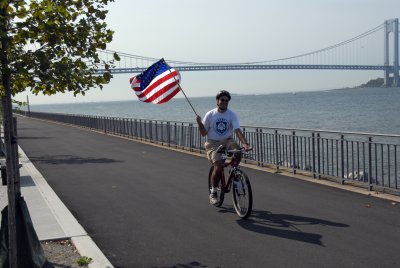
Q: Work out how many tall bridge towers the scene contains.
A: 1